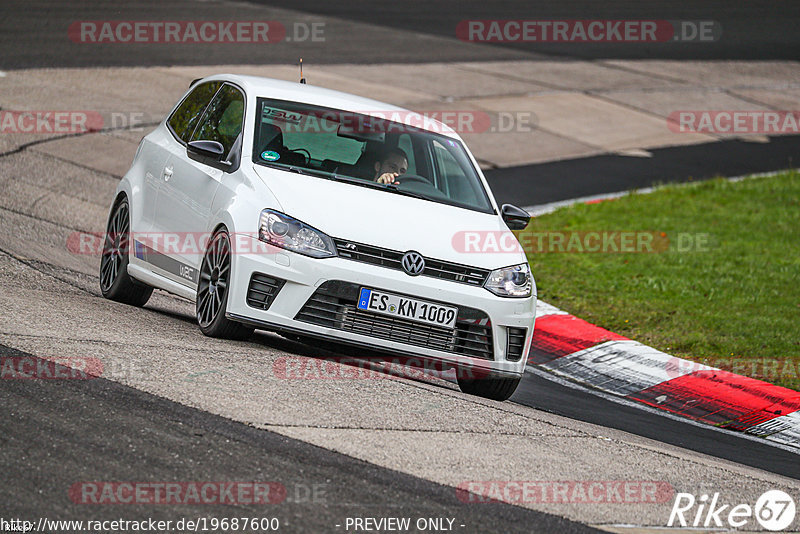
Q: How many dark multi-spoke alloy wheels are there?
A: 2